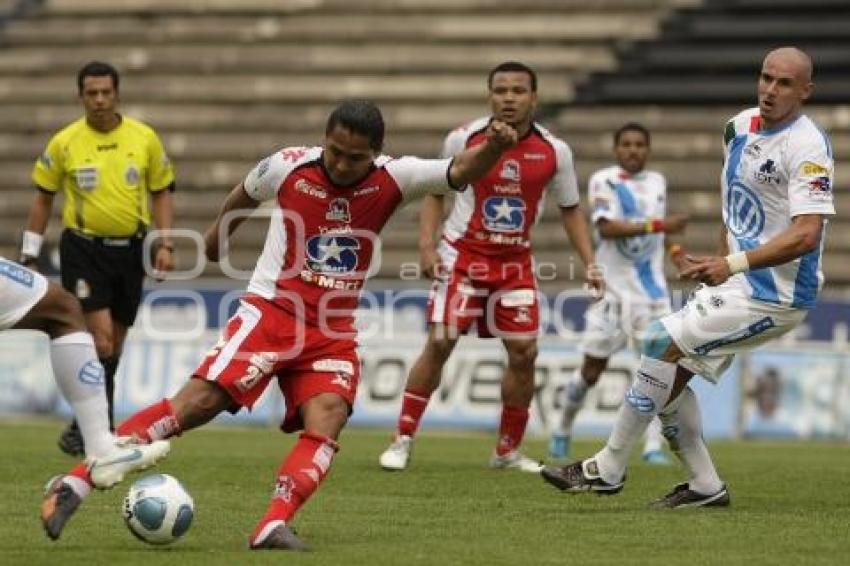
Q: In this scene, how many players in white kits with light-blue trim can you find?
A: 3